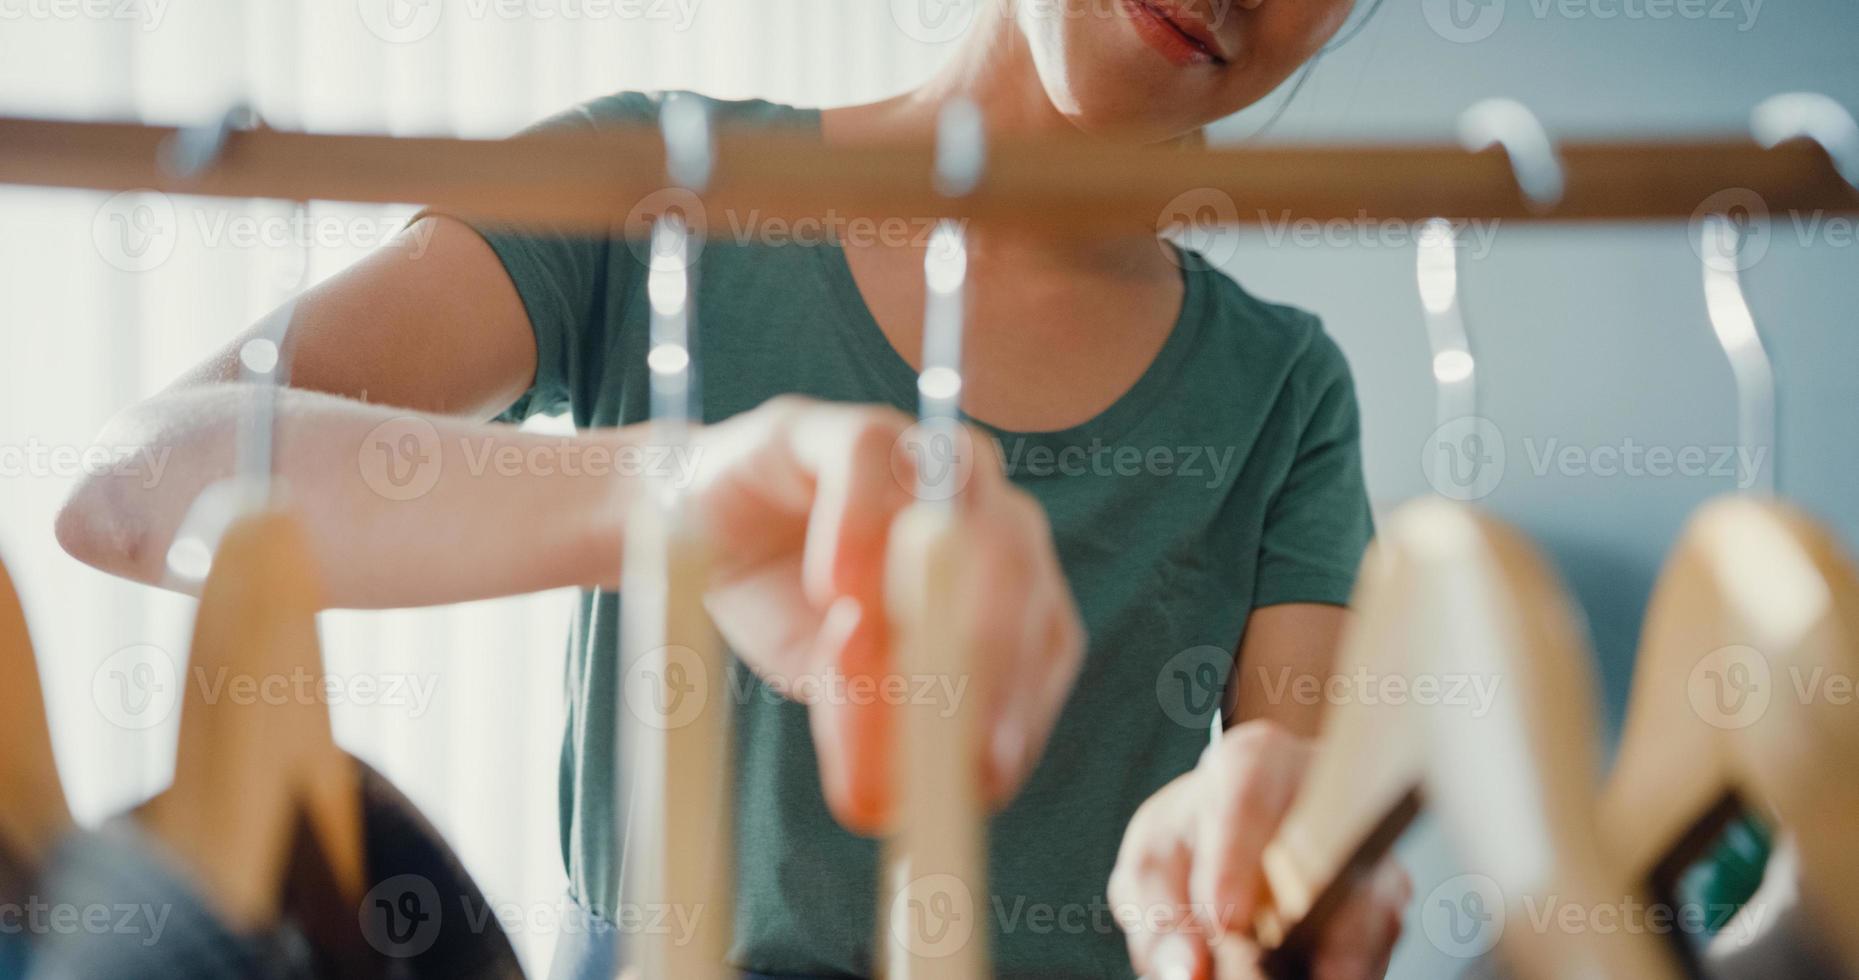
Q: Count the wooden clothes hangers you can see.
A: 6